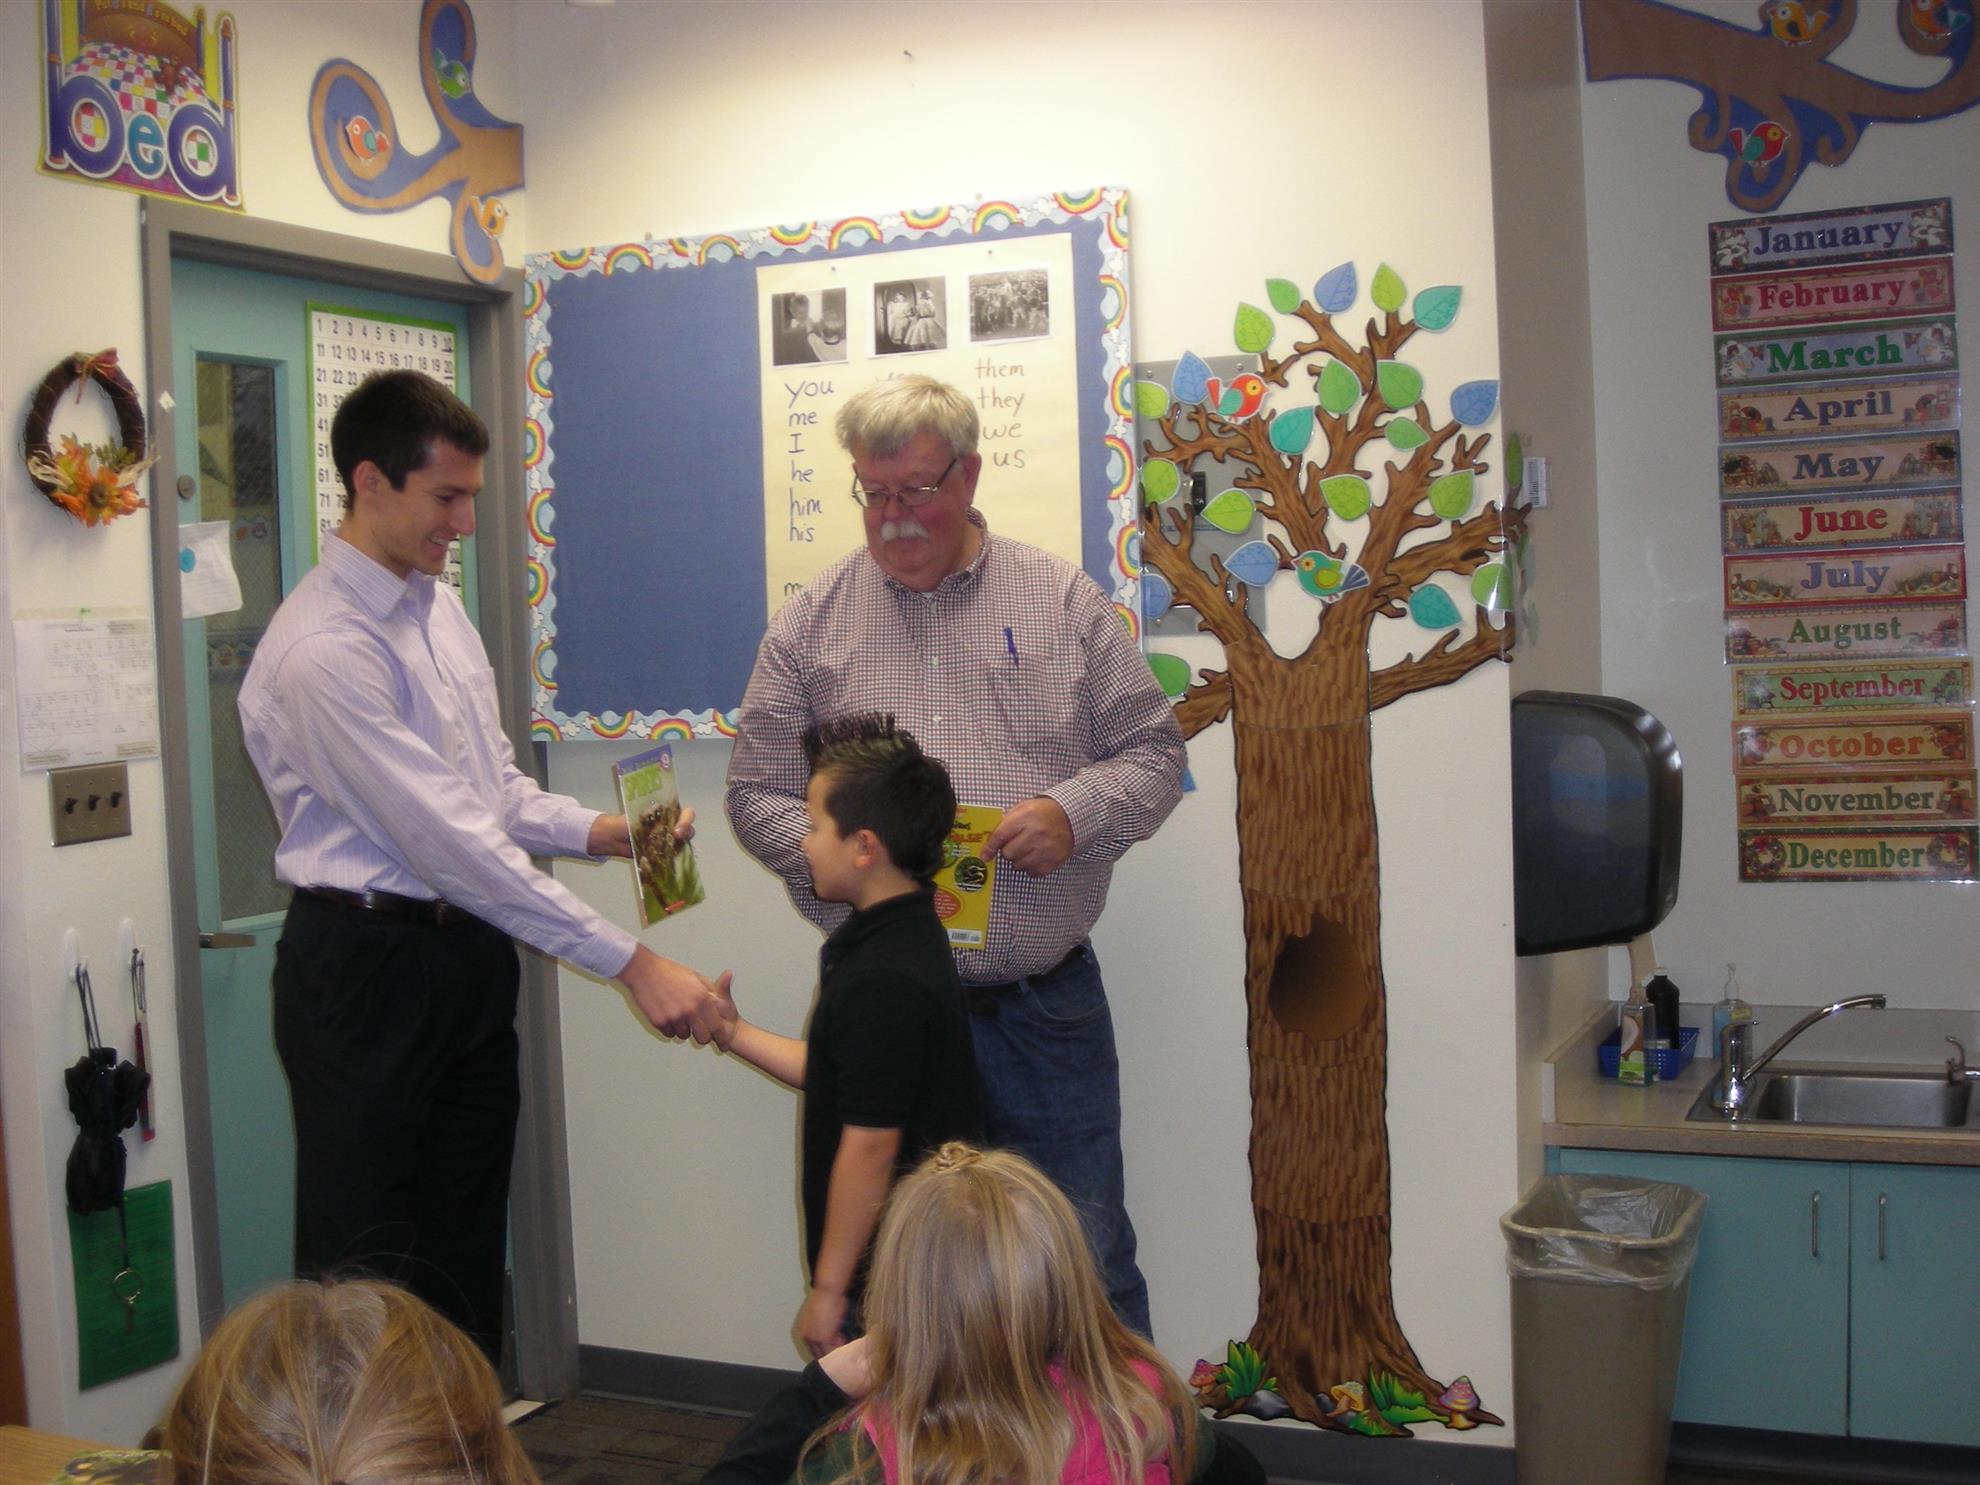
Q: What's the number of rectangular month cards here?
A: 12